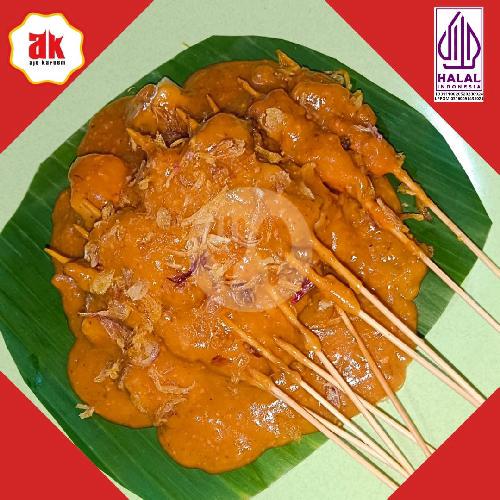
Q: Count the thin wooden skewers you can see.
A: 10